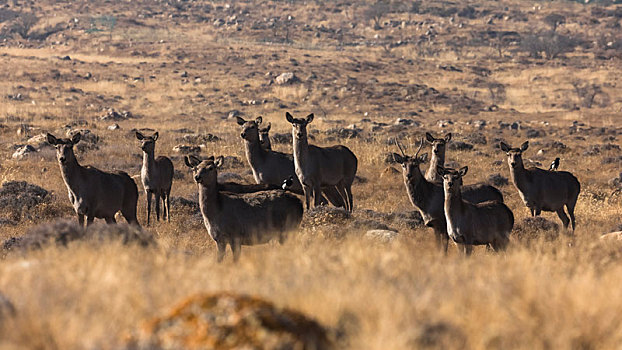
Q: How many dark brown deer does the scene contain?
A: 10